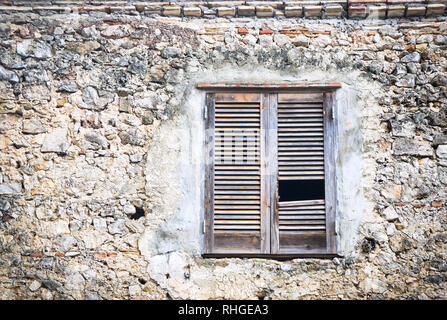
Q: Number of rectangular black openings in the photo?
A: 1